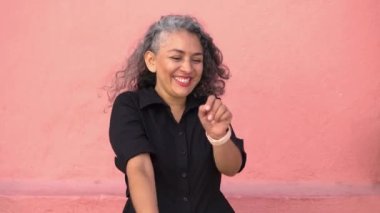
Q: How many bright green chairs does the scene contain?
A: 0